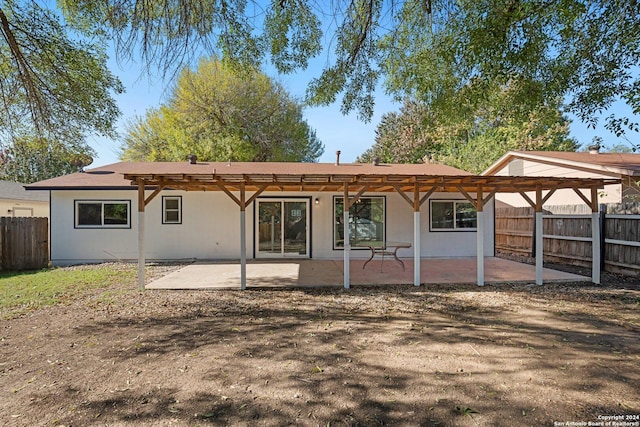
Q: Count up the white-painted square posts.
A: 7